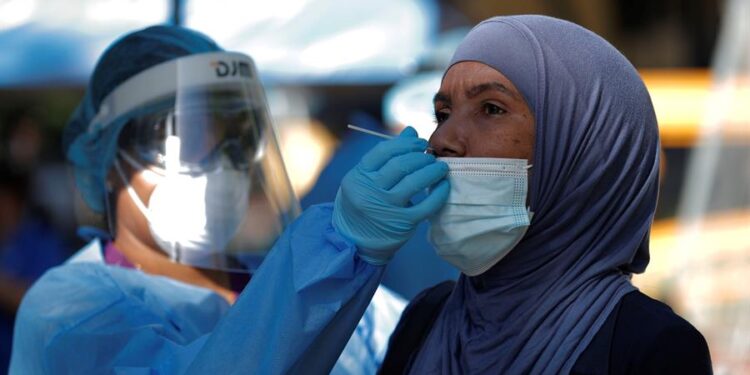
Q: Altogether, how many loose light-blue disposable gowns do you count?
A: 1